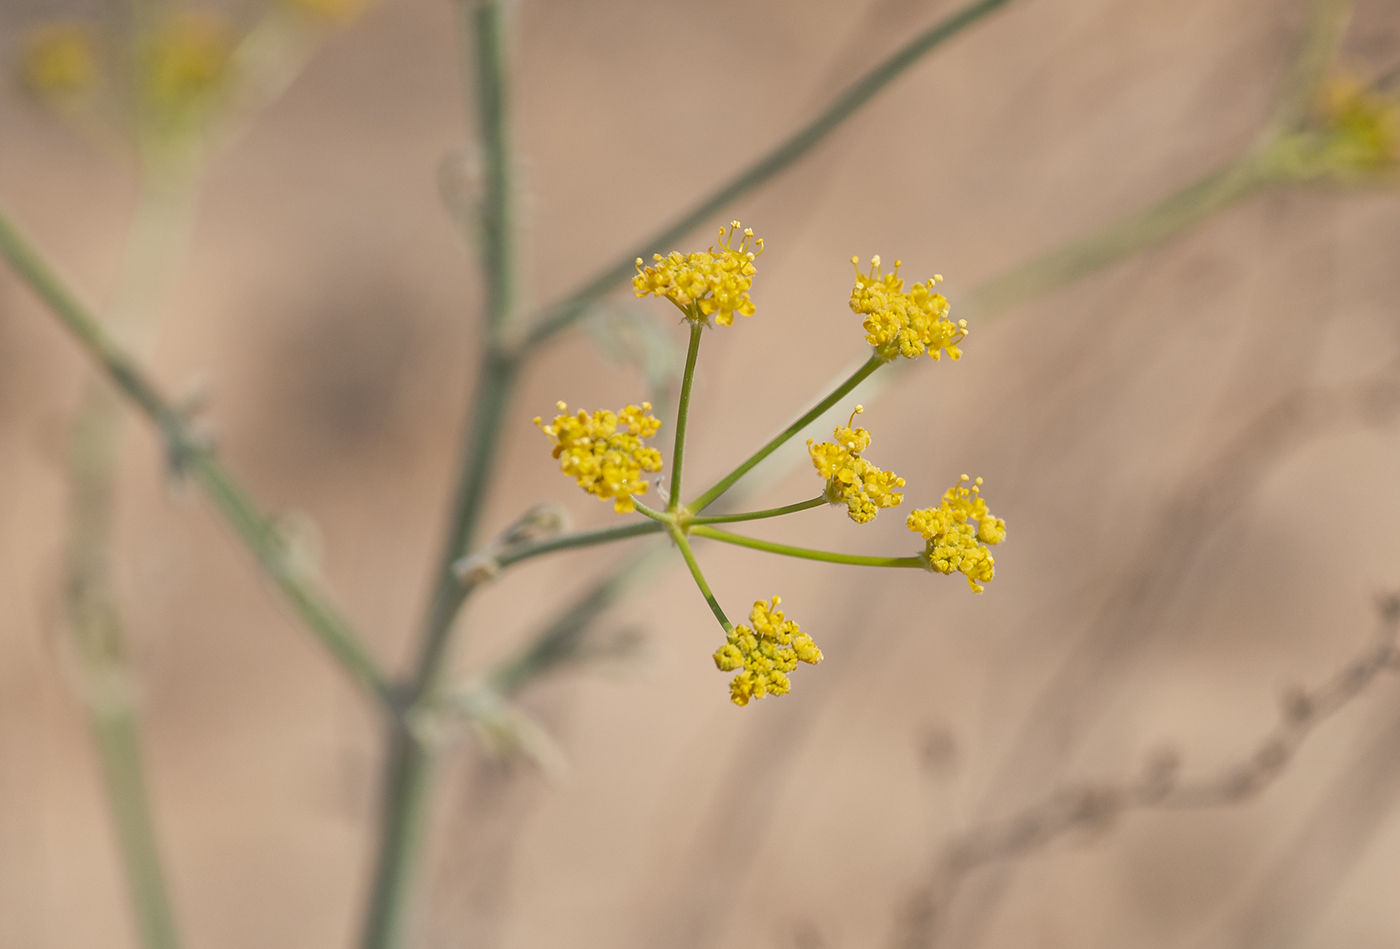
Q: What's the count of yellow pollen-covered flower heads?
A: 6